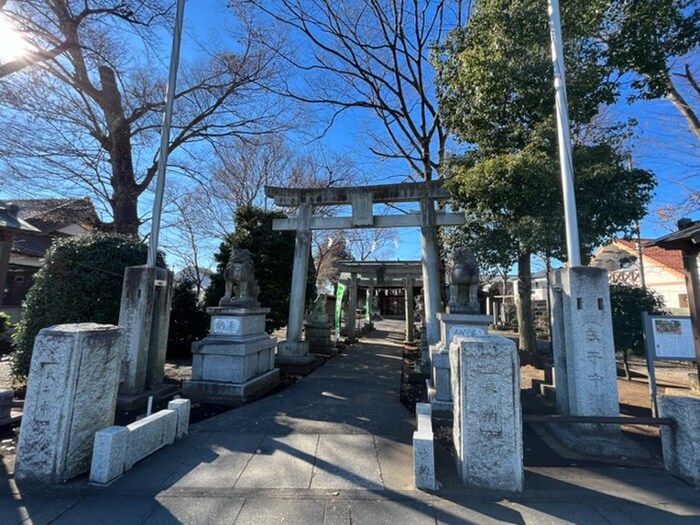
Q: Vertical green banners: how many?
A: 2